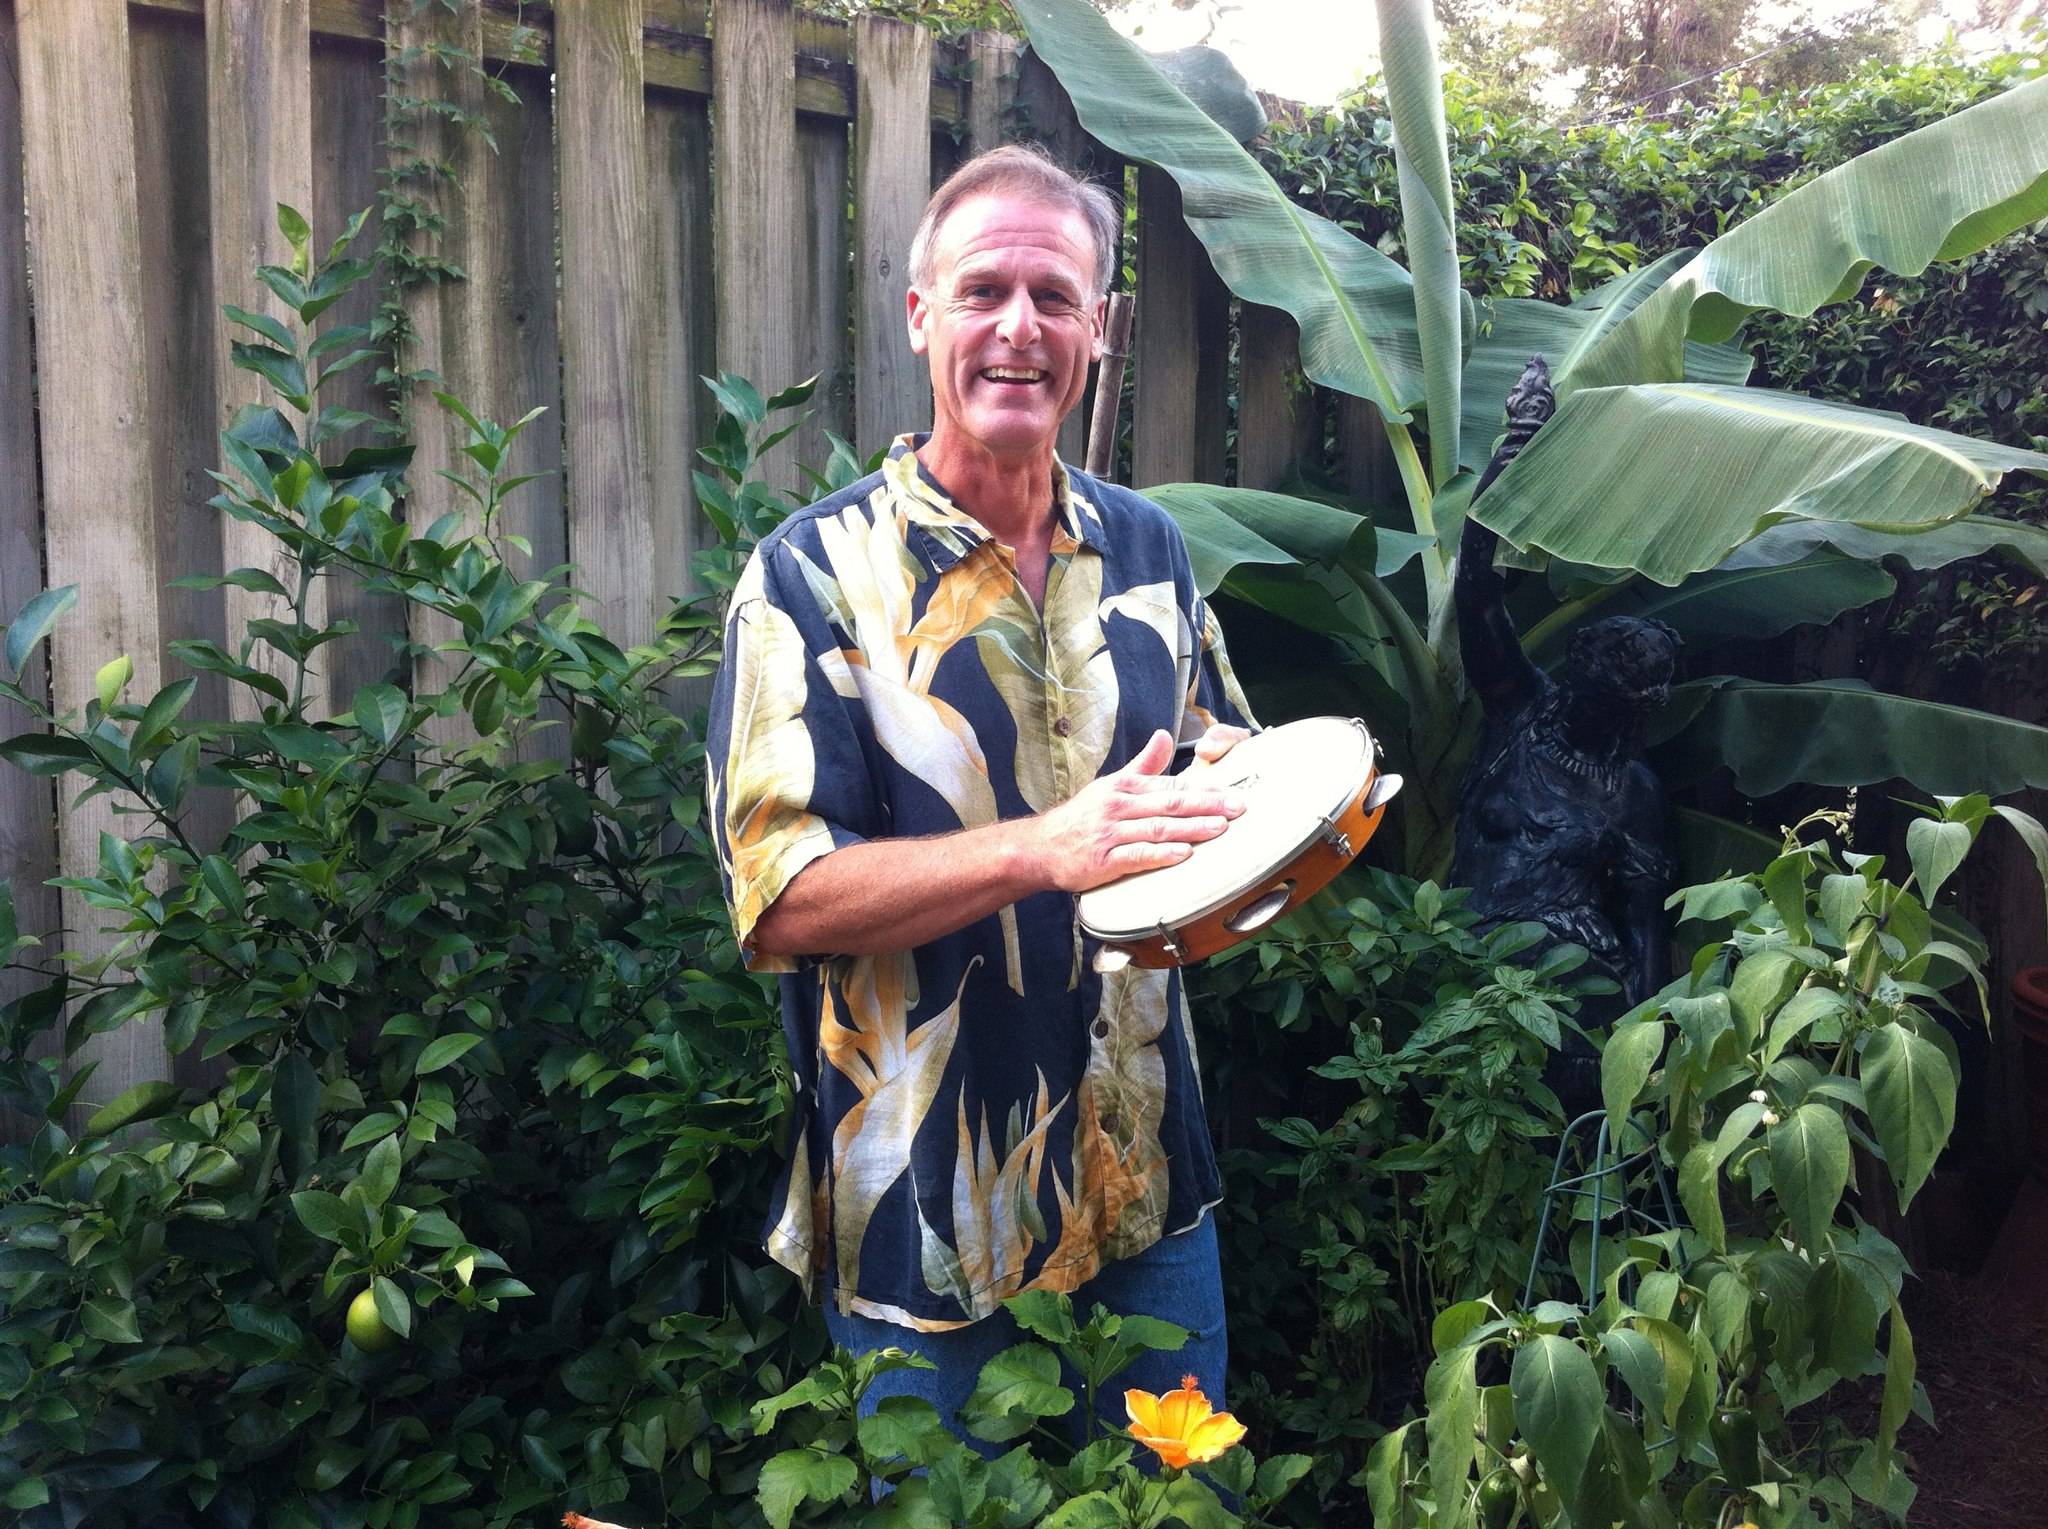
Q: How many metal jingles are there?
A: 3